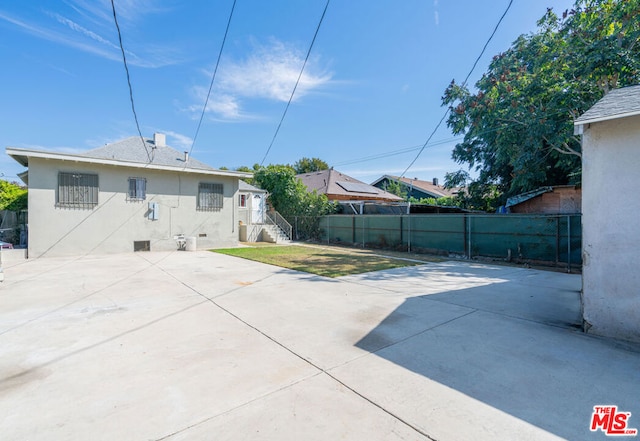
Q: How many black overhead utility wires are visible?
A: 4